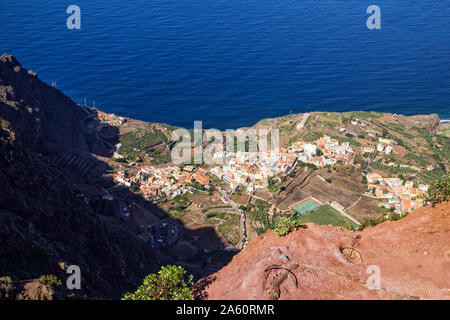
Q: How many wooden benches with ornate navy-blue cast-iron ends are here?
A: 0